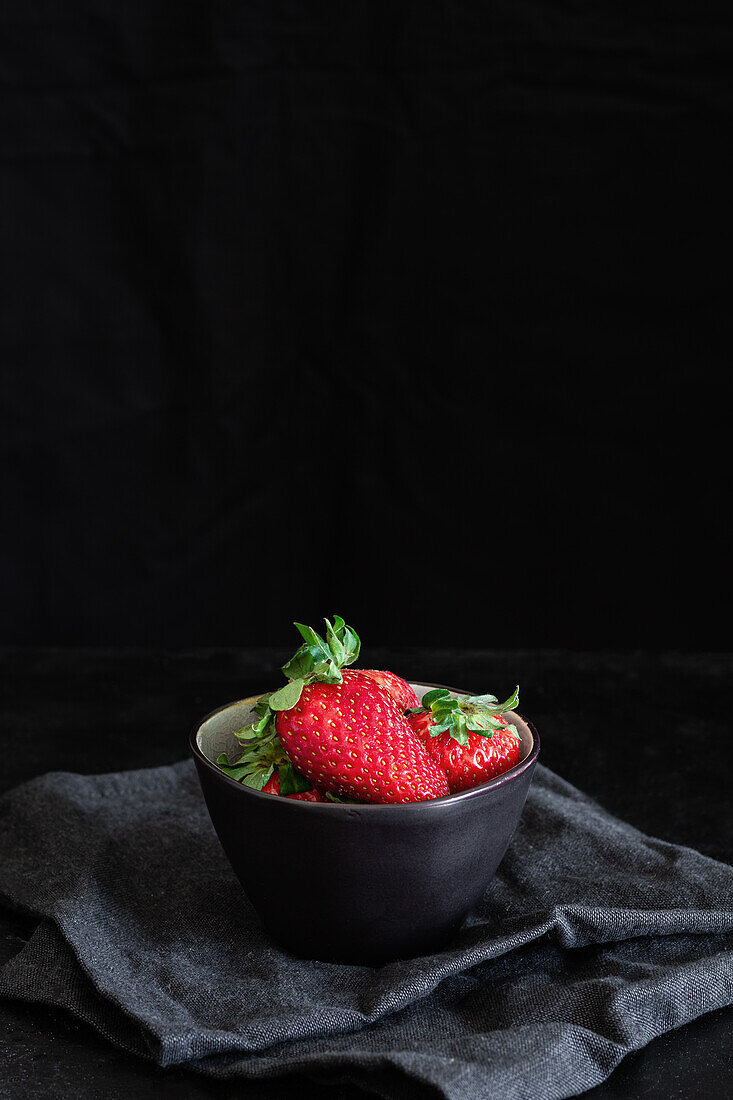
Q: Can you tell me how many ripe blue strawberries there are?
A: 0